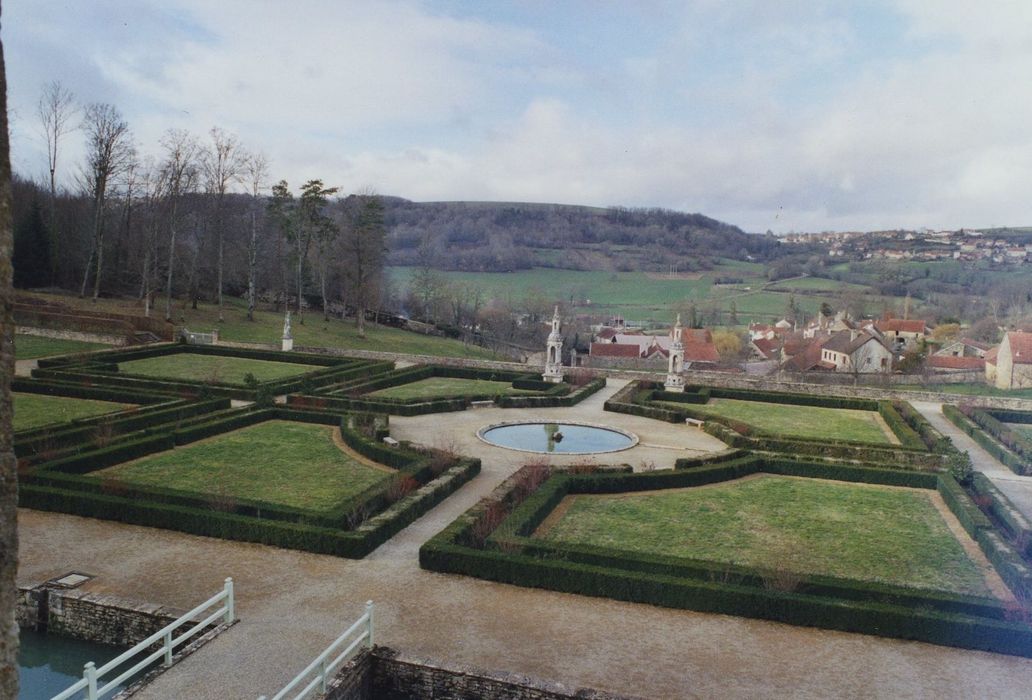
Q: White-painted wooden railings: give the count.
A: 2